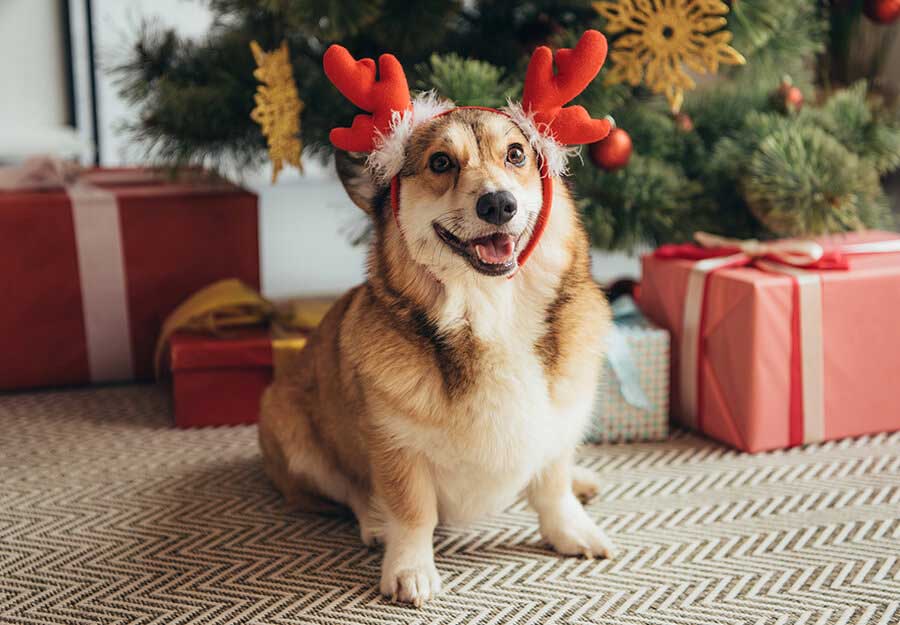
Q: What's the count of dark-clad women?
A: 0